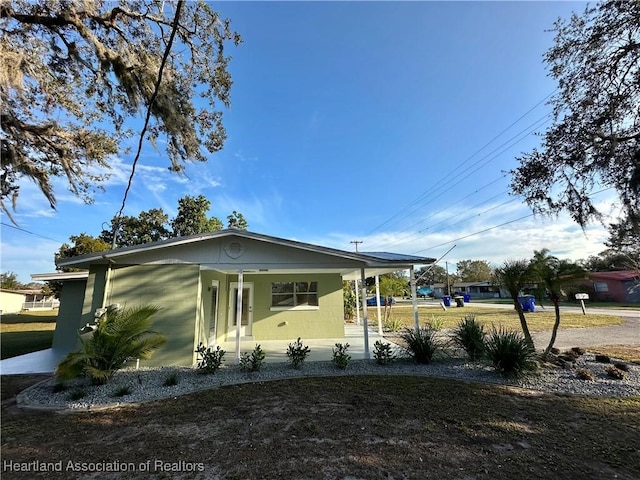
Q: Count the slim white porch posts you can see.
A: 5